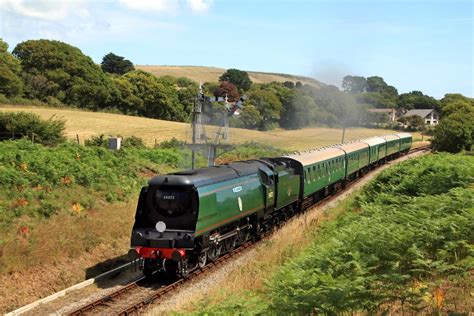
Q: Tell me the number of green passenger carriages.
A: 5